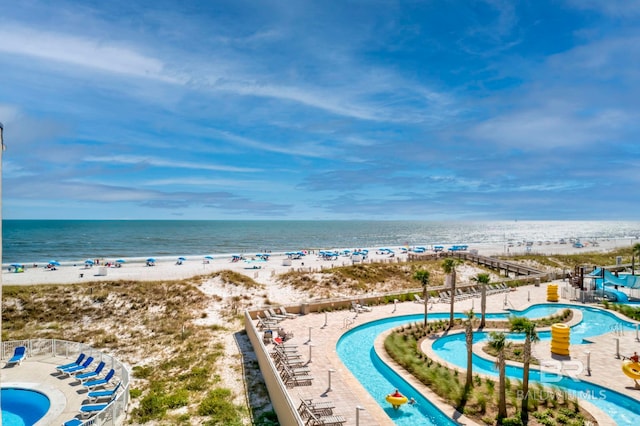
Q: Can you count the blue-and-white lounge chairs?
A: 8